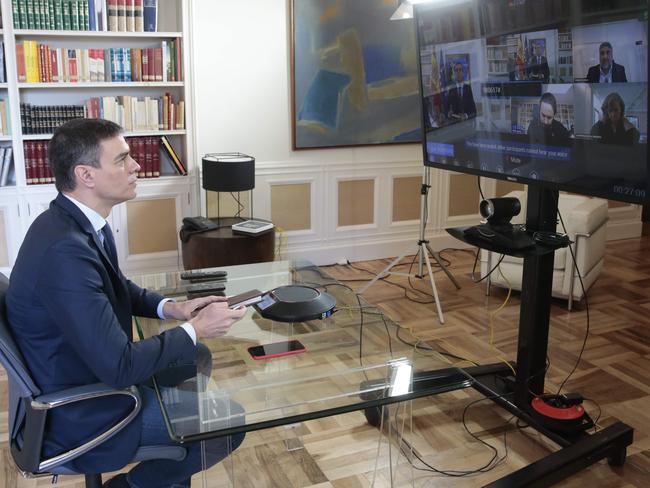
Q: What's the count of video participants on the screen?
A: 5